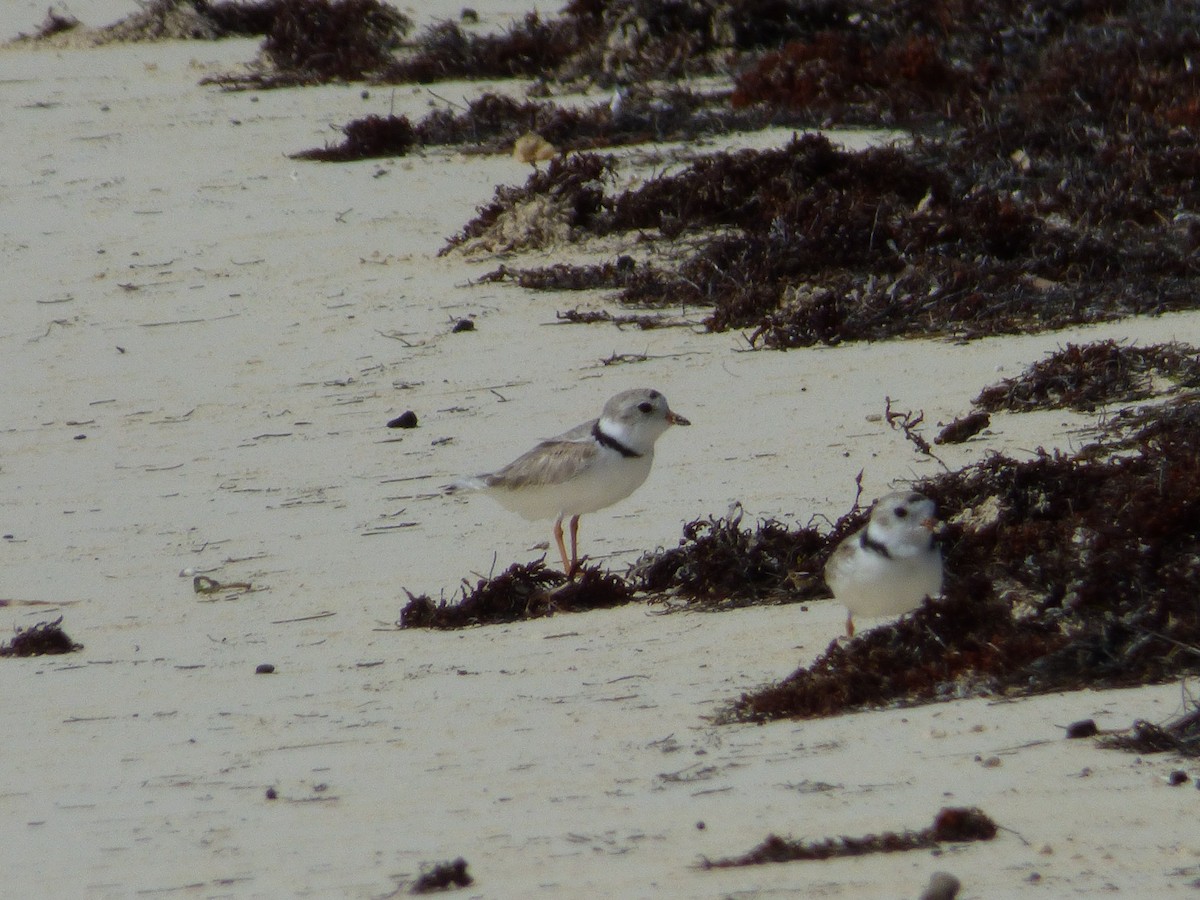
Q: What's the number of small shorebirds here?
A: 2